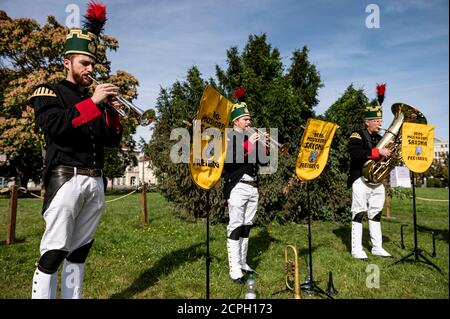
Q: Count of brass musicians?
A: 3